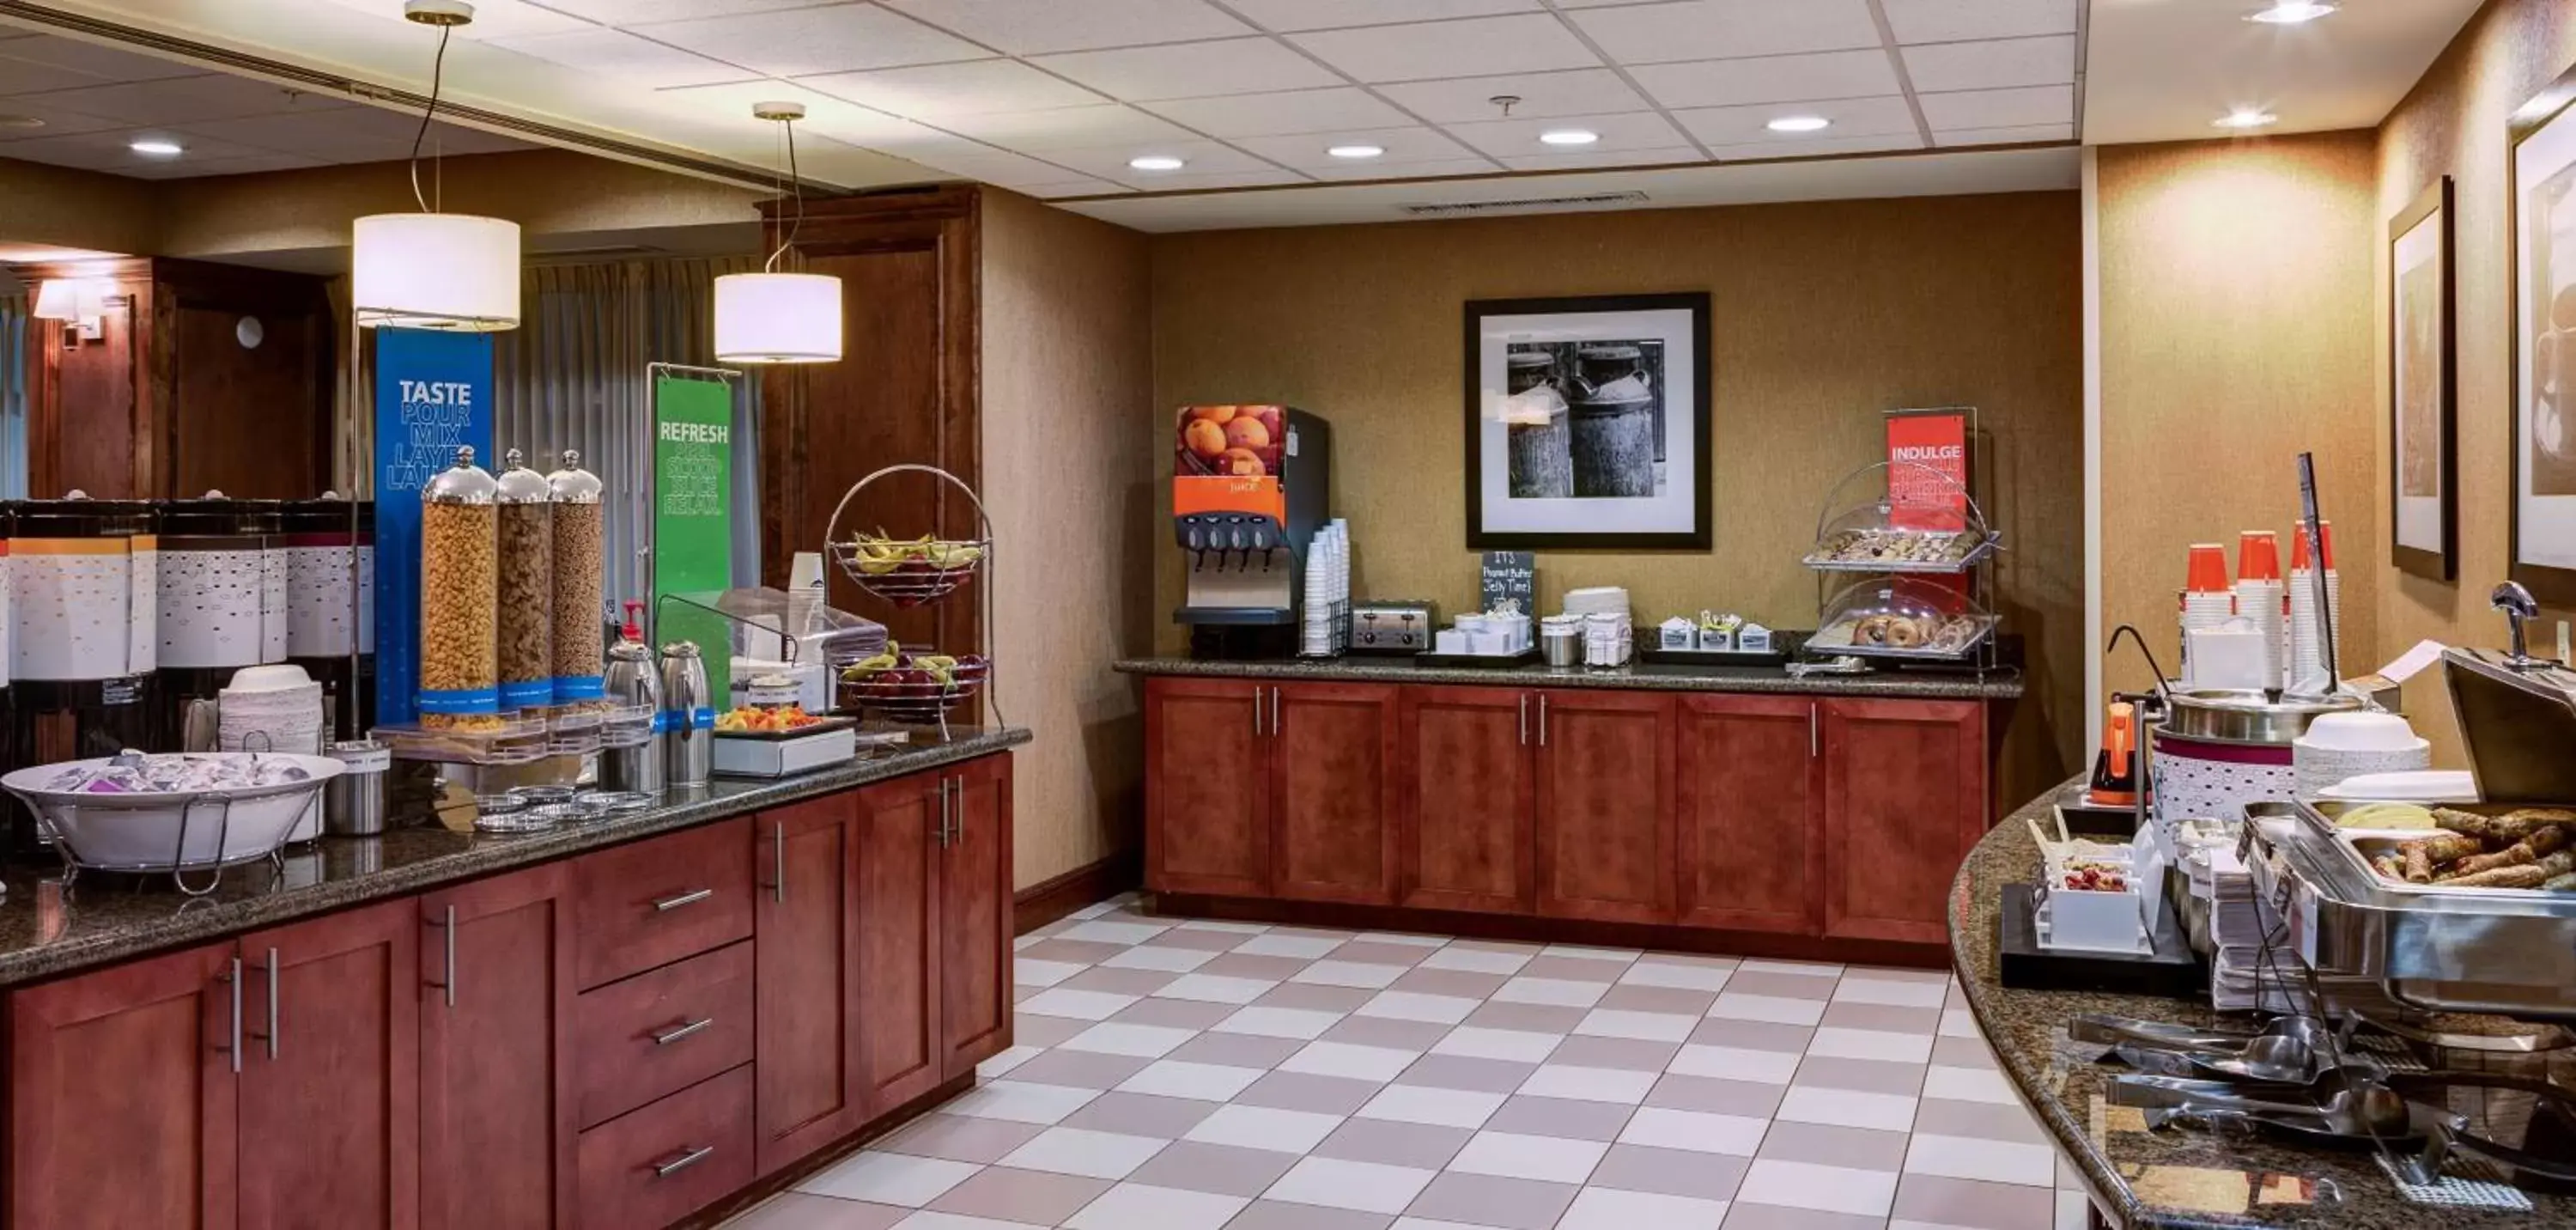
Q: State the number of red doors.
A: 12